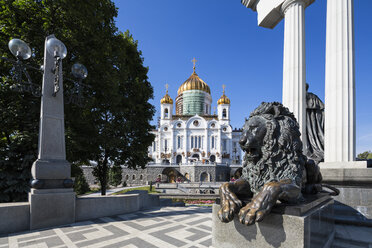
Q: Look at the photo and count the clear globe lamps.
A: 3